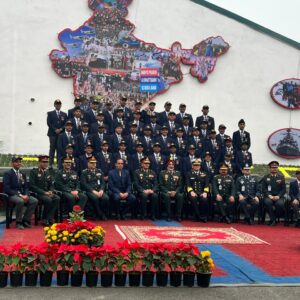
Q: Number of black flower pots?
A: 15